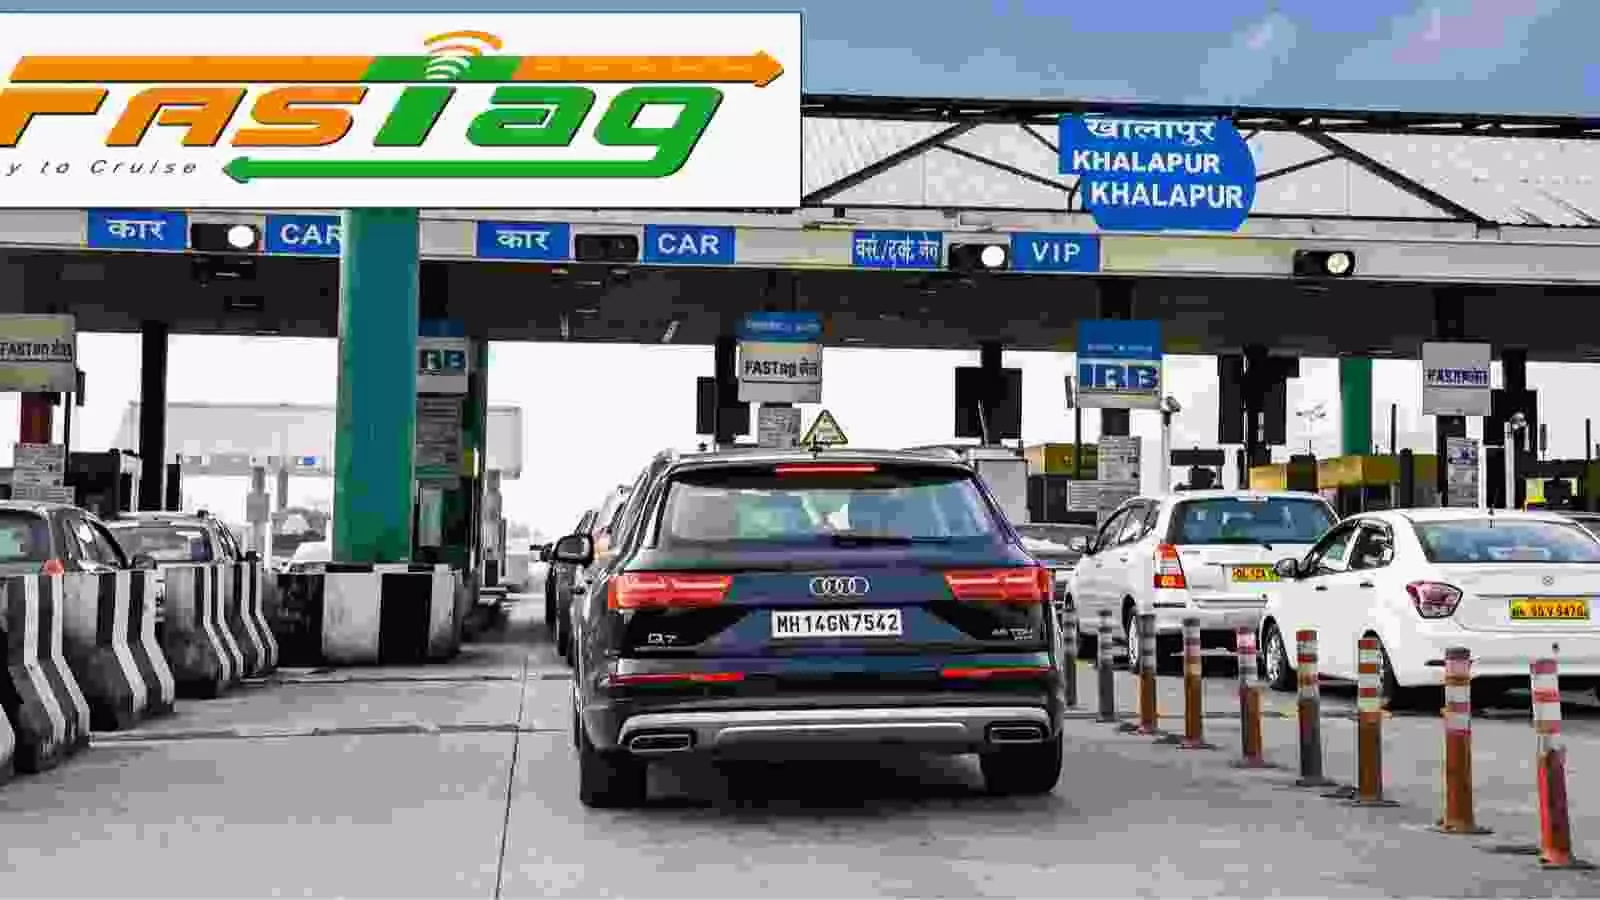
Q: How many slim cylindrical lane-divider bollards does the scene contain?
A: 9